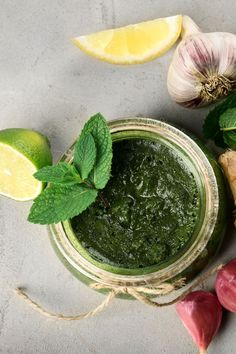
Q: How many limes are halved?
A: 1